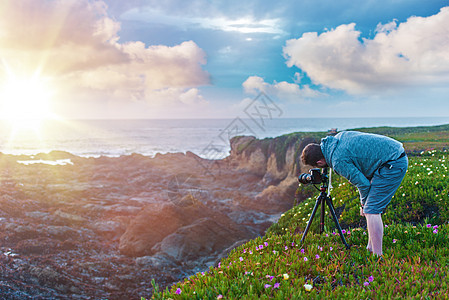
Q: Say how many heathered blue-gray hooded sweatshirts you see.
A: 1